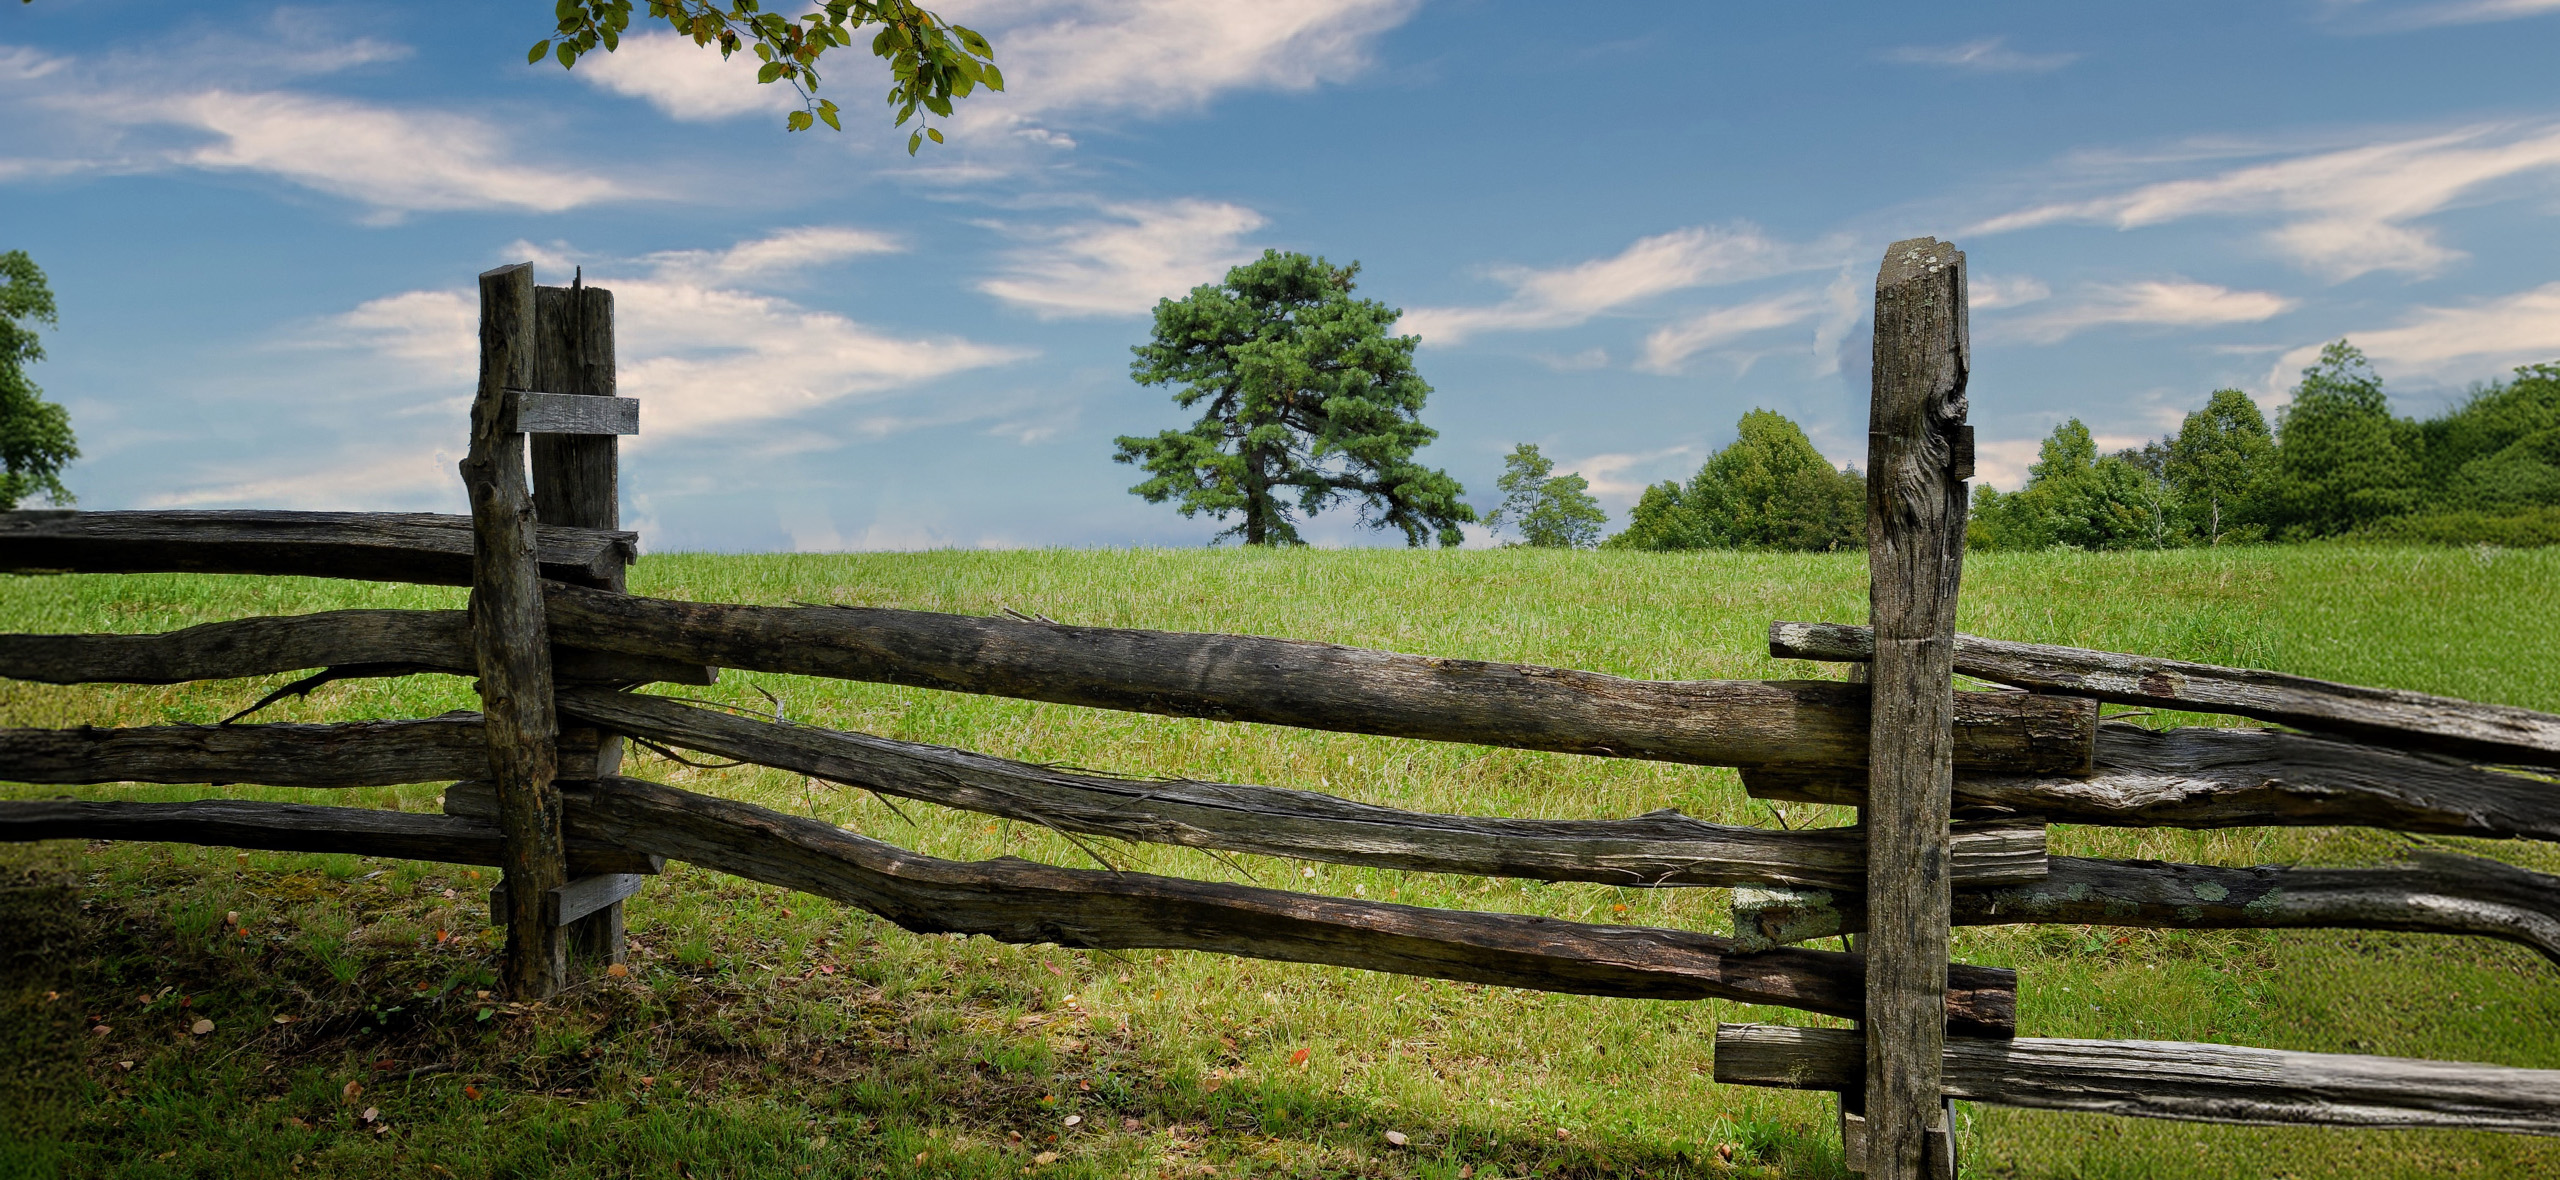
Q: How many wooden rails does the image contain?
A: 11